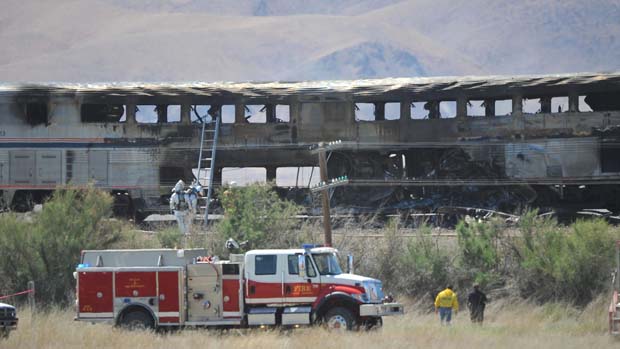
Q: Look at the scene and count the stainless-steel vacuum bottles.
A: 0